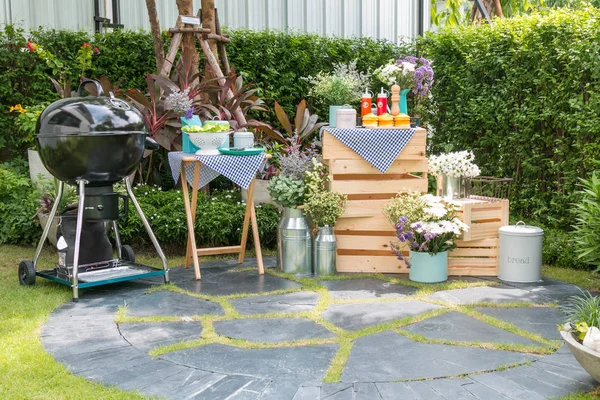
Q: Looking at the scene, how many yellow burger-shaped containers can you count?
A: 3